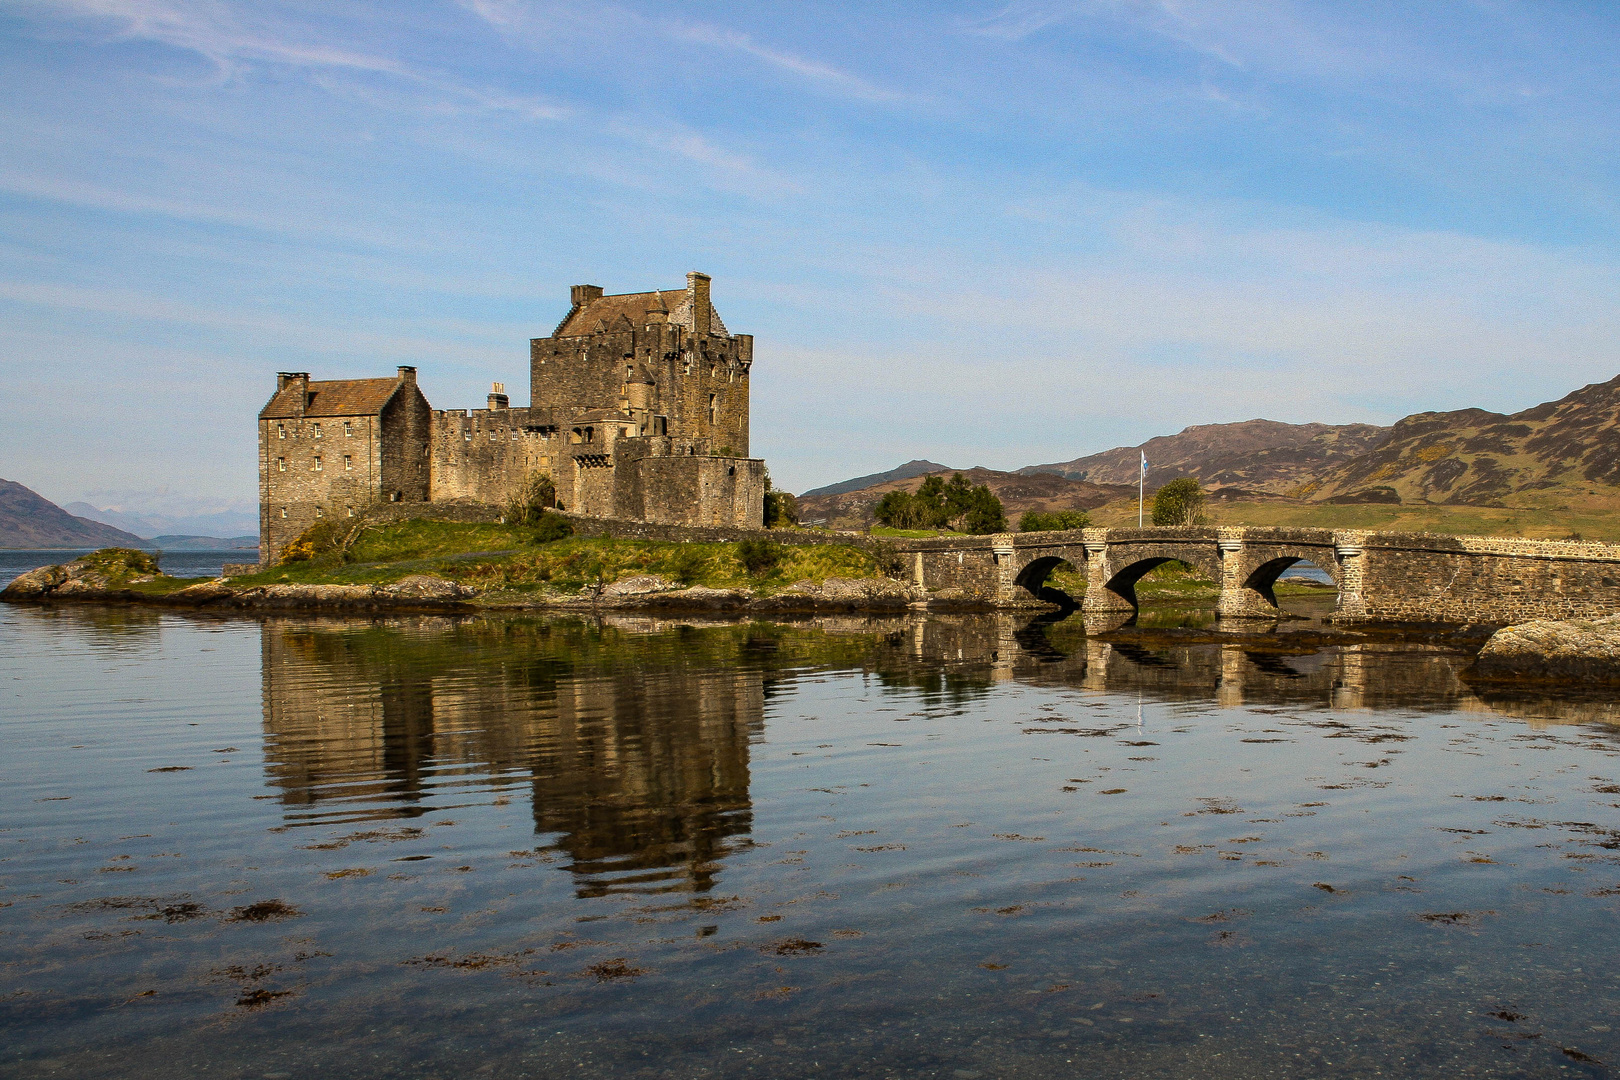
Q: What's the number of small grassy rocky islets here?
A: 1